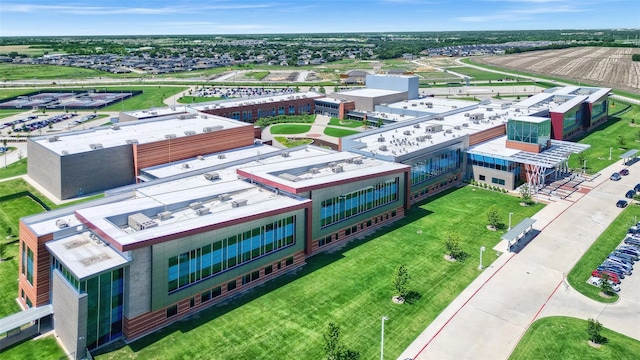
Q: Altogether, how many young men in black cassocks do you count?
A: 0